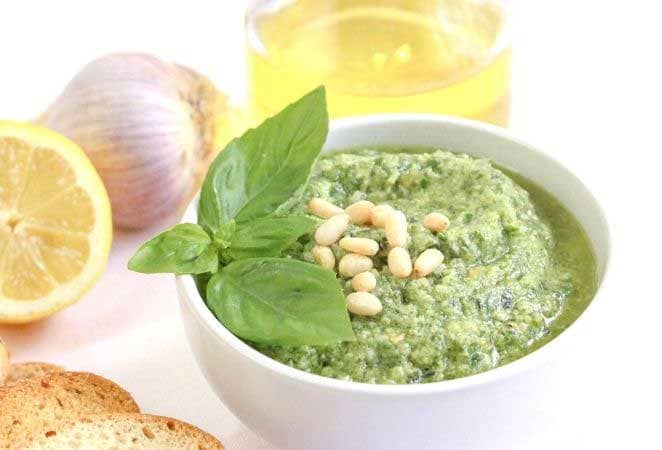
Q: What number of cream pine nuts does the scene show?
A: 13